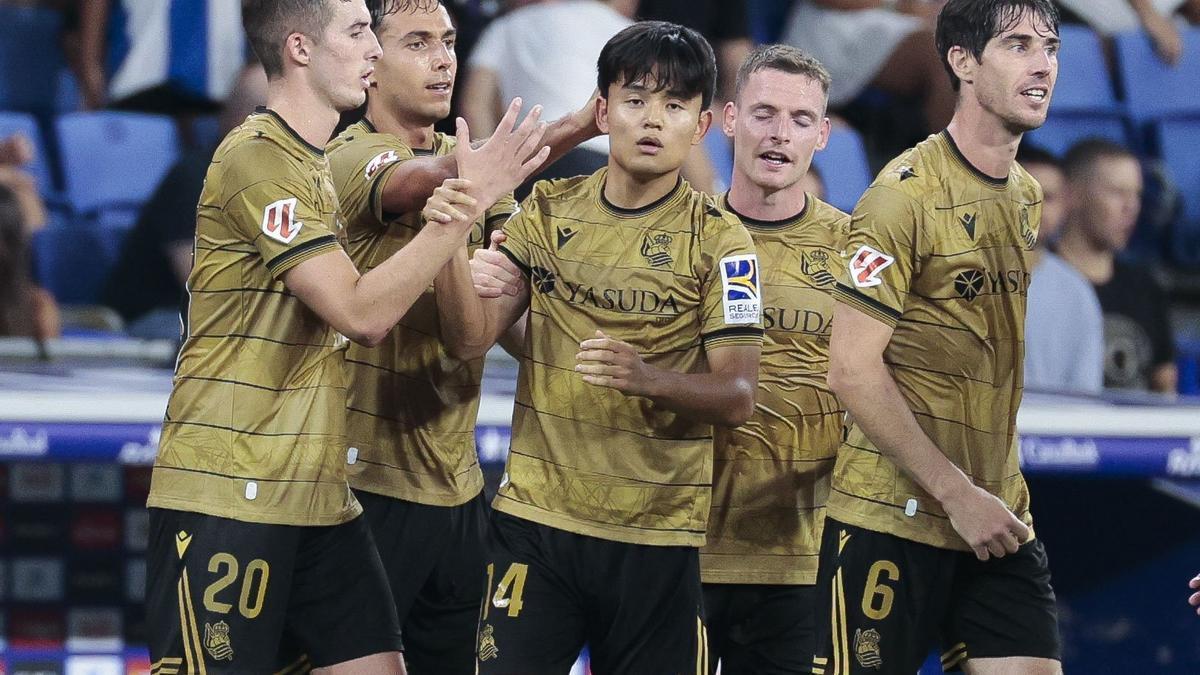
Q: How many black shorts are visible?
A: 5